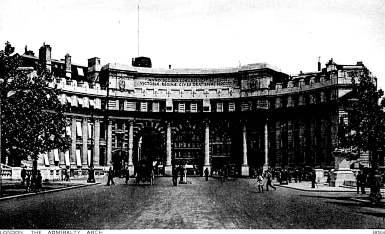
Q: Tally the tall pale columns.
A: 6